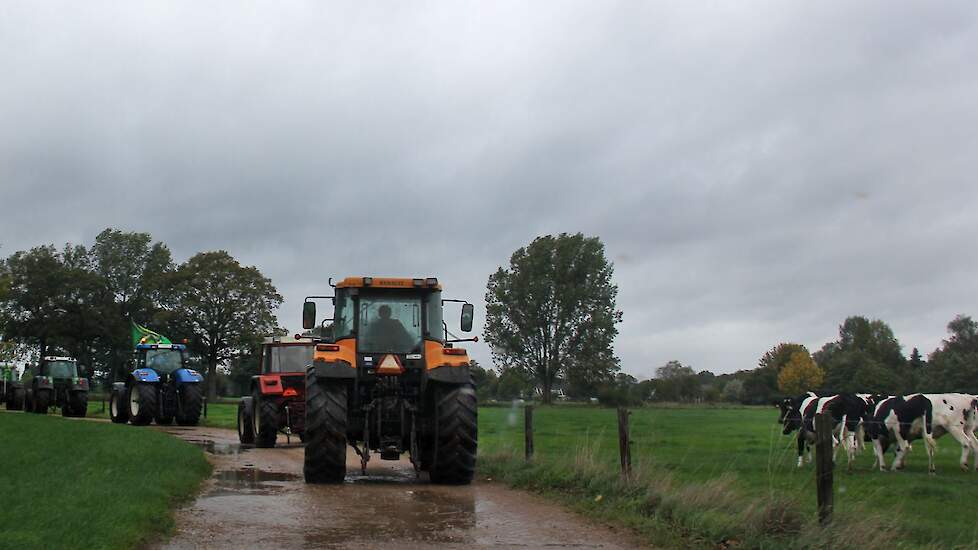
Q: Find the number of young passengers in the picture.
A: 0